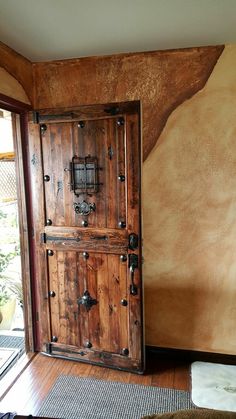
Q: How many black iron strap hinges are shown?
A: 3